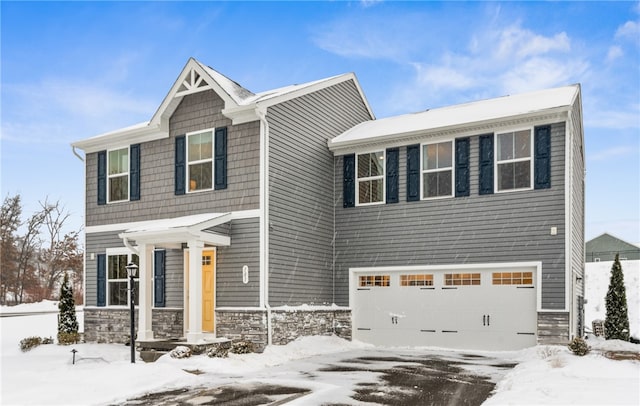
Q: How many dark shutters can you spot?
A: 12